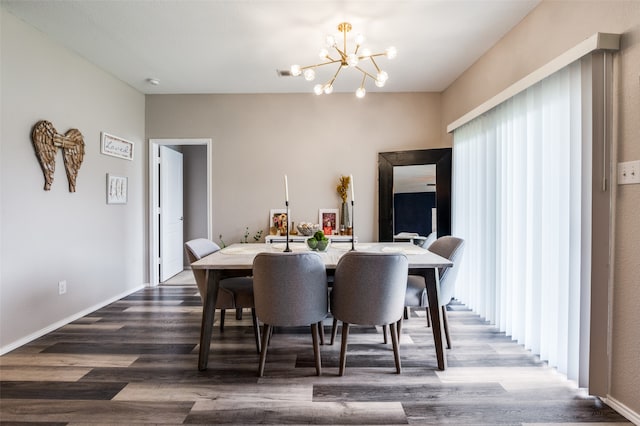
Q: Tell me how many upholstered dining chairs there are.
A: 4